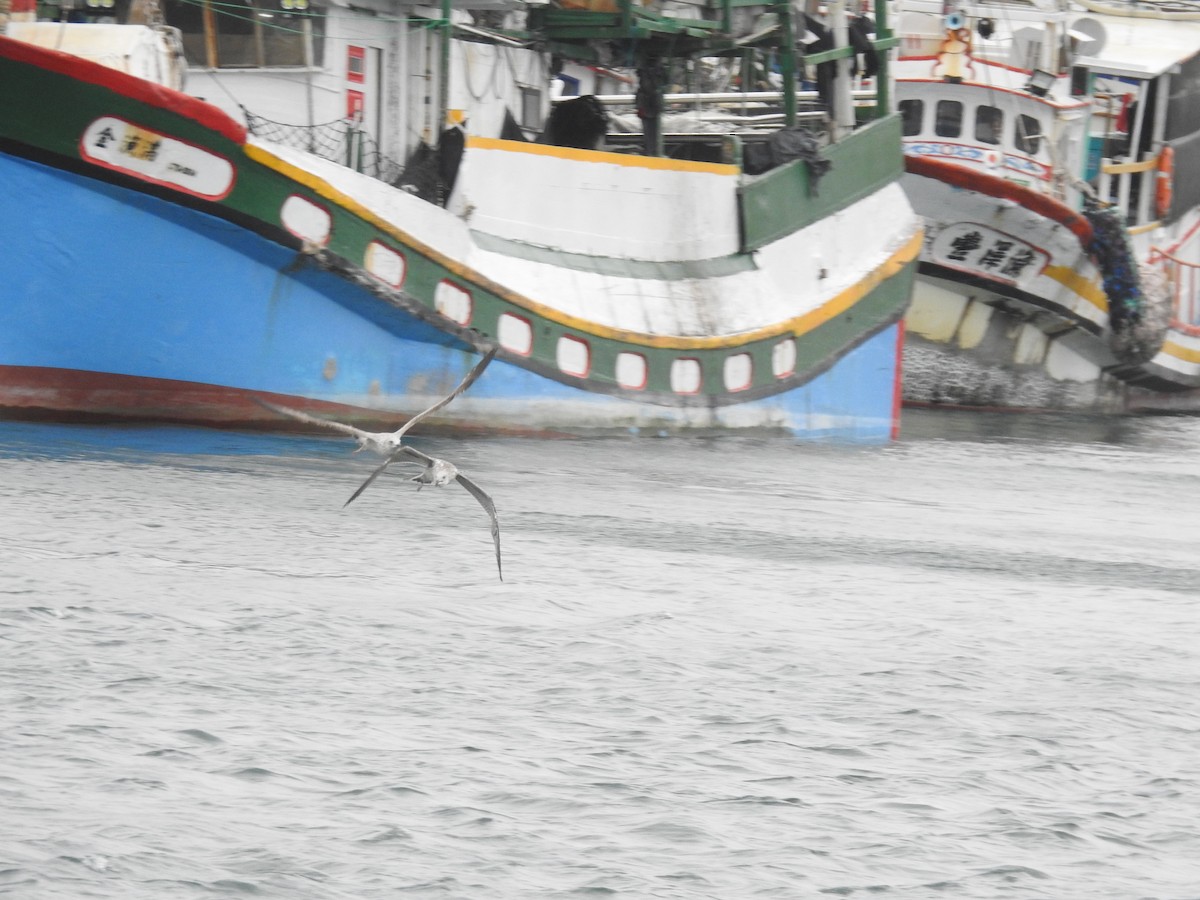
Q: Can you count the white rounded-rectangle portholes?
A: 9